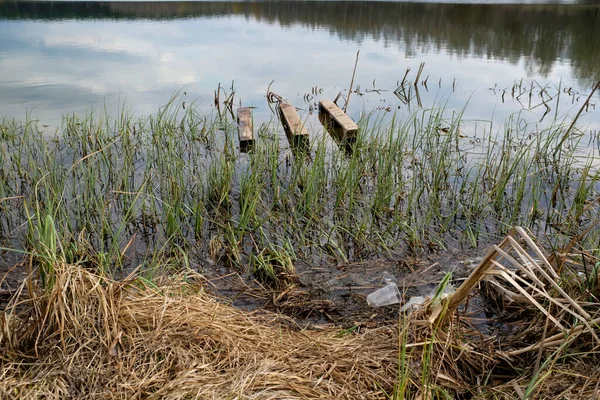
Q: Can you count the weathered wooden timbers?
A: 3